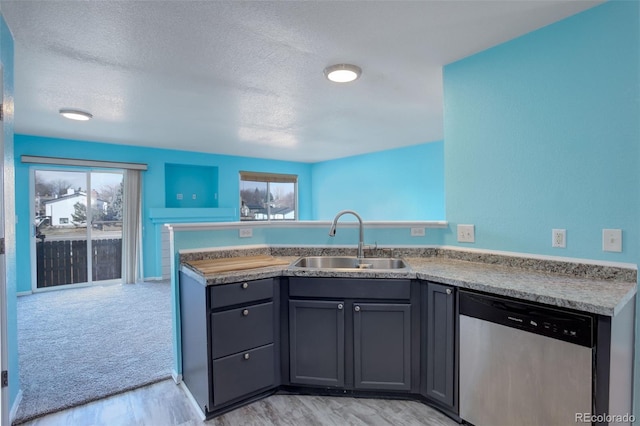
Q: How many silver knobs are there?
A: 6